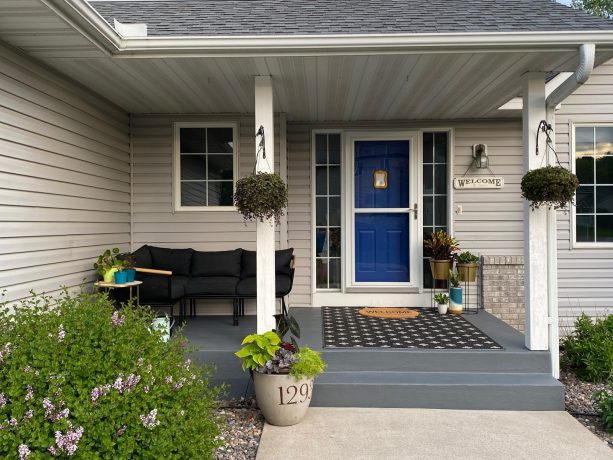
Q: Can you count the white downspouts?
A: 1